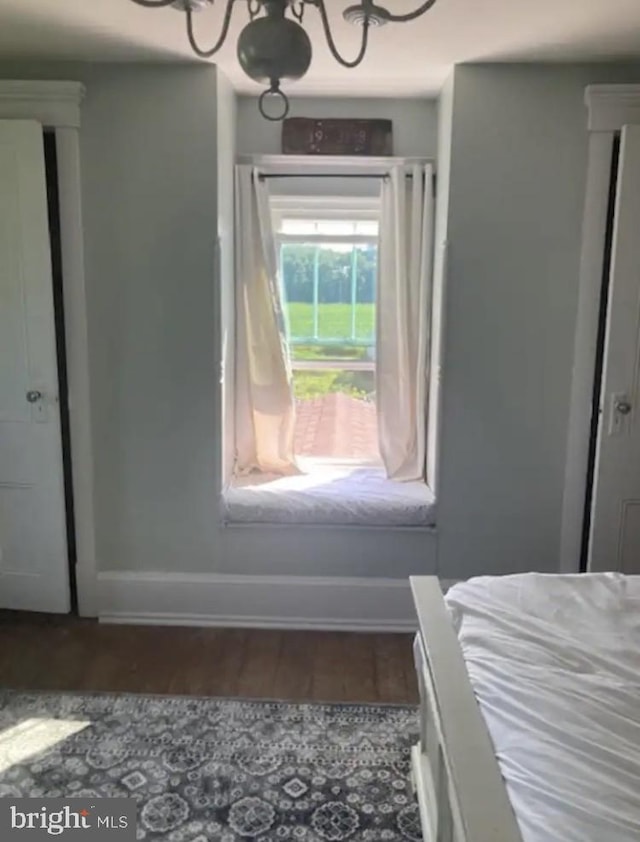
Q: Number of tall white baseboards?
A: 1